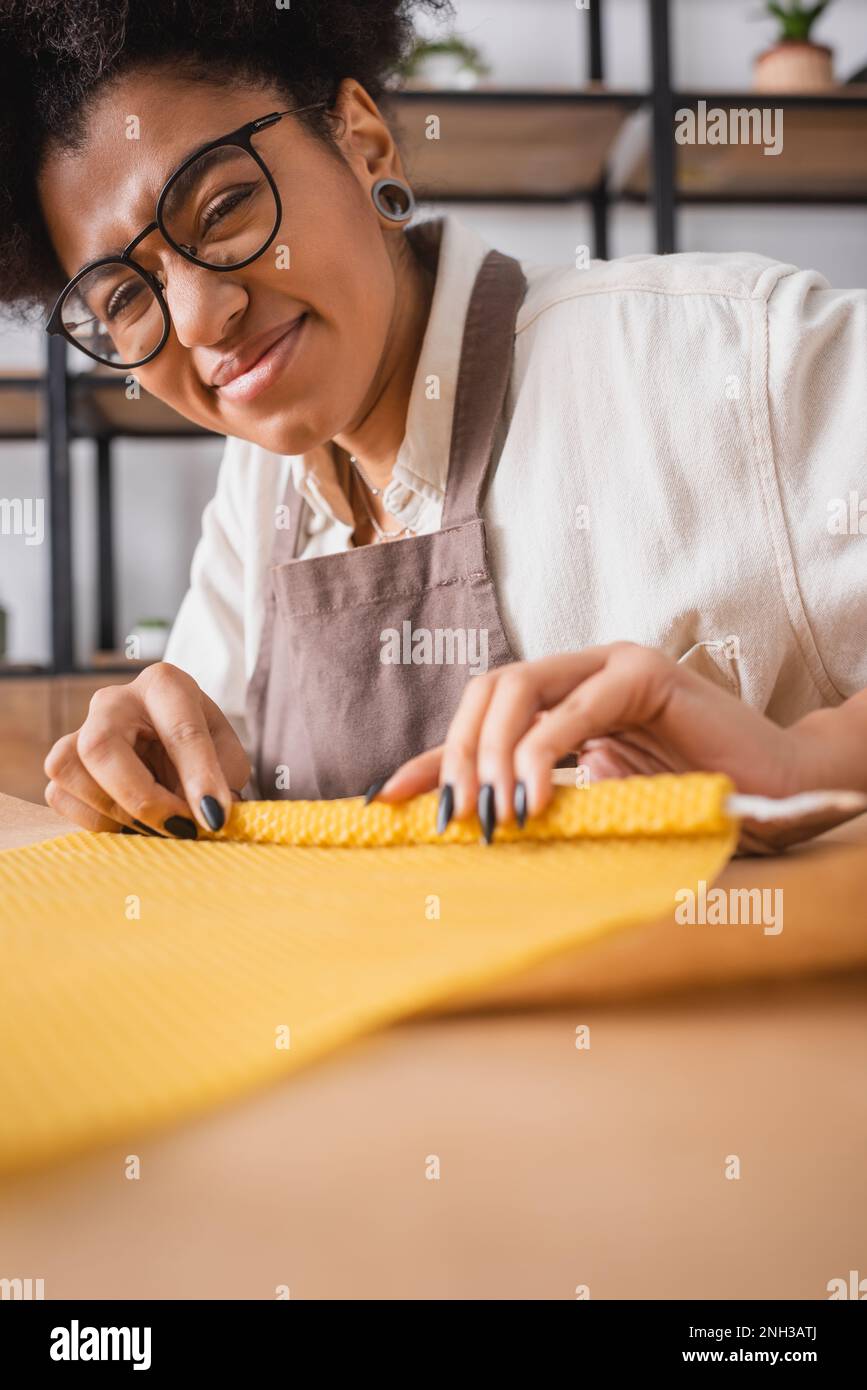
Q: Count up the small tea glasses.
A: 0